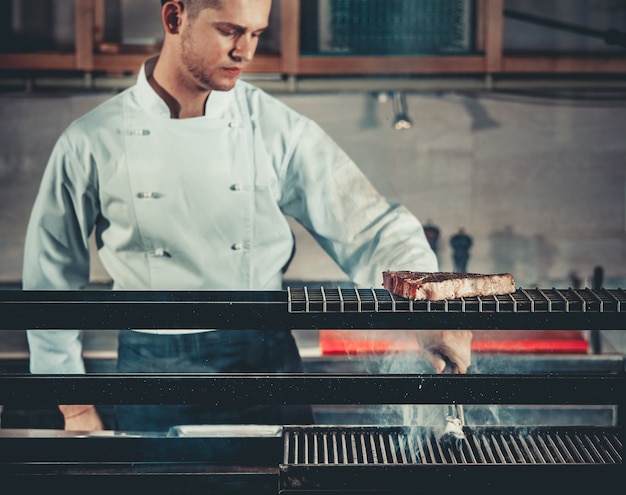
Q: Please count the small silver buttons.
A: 6